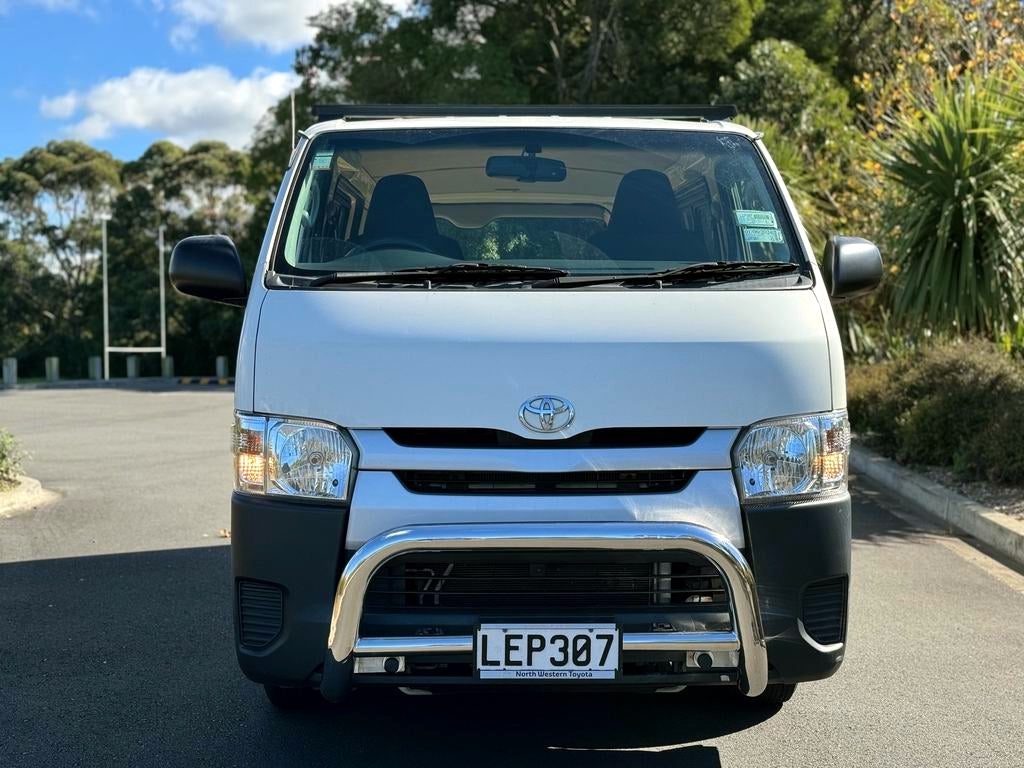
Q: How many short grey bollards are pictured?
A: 6